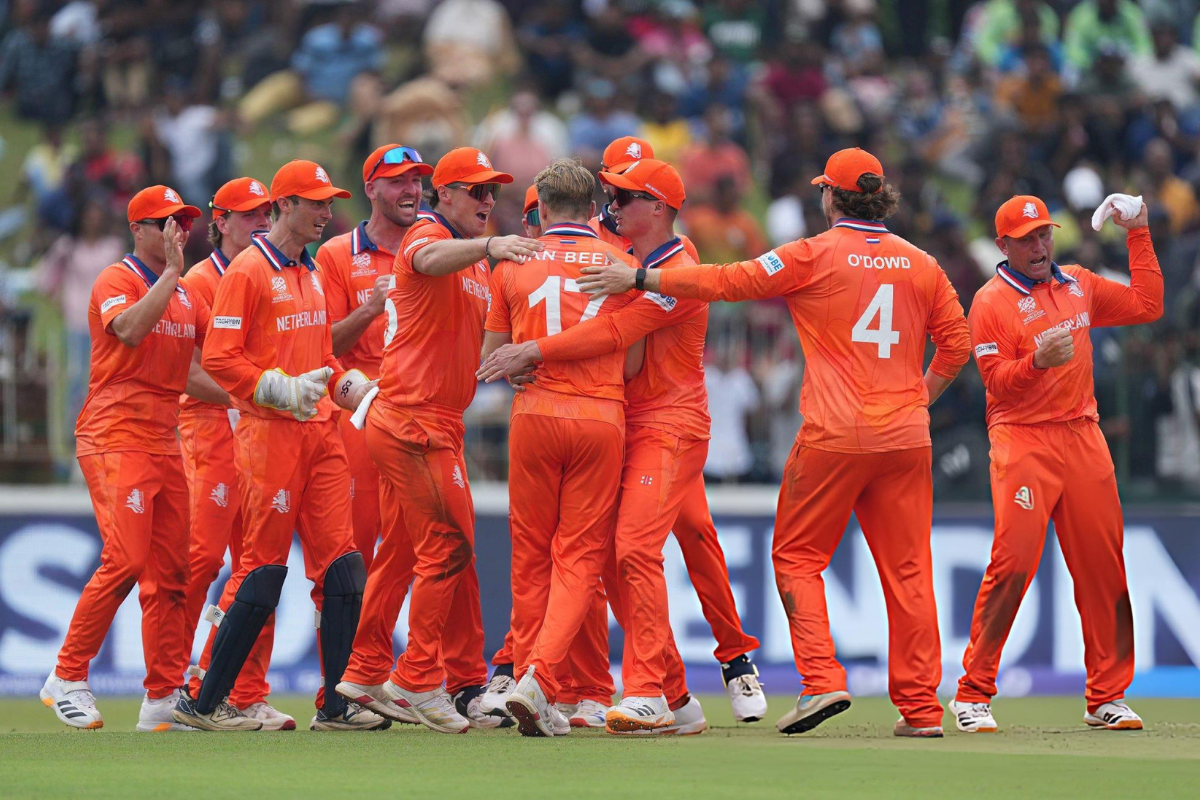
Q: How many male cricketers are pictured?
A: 11